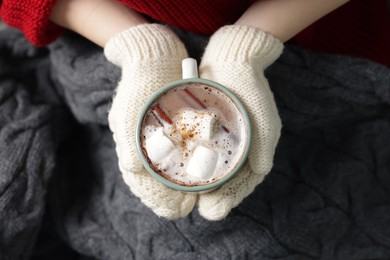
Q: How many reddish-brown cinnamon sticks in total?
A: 2